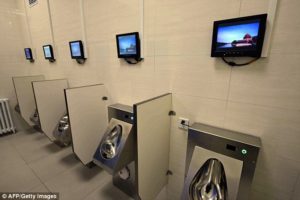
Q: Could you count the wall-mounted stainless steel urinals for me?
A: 5